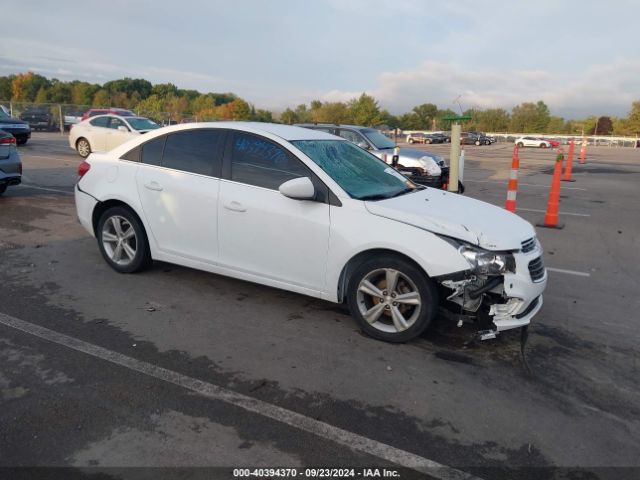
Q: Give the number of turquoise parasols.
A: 0